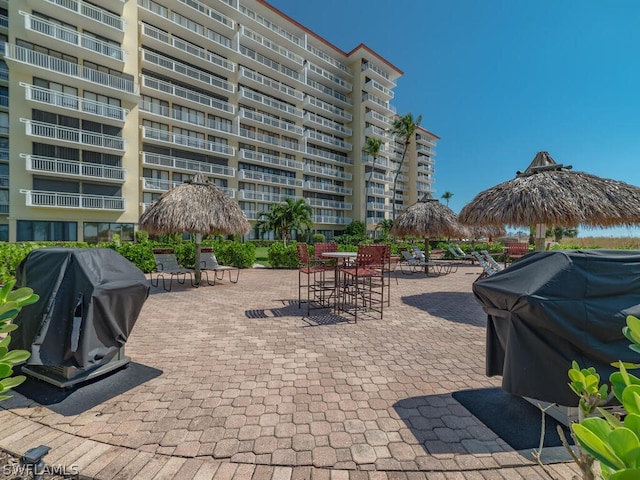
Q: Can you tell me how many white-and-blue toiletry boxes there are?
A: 0